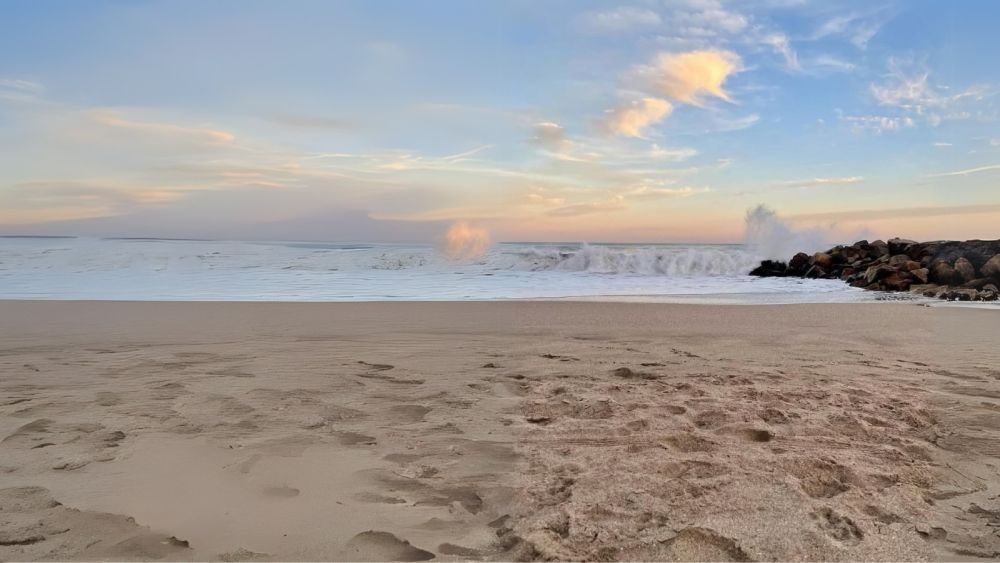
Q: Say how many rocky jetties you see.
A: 1